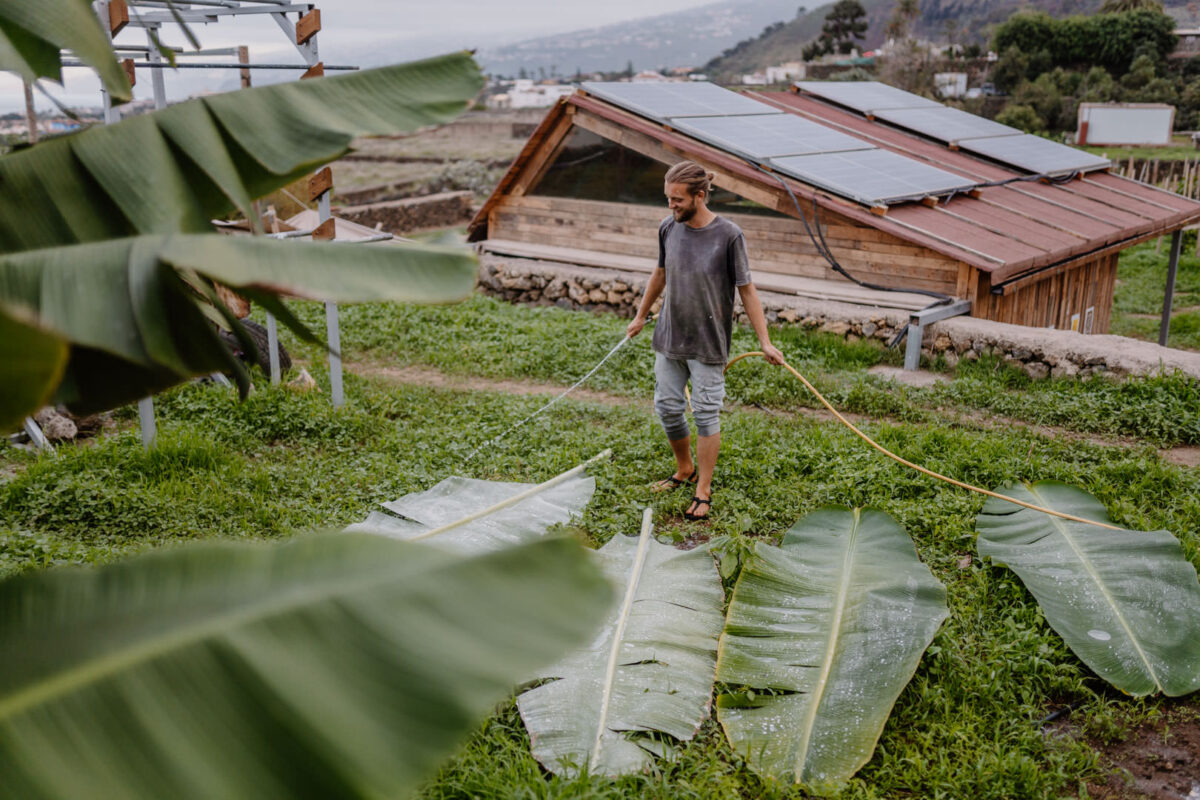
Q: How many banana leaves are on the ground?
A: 4